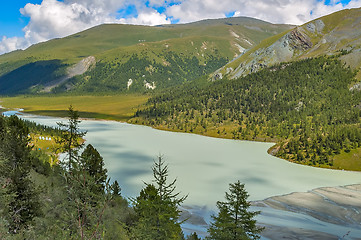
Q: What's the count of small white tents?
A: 4